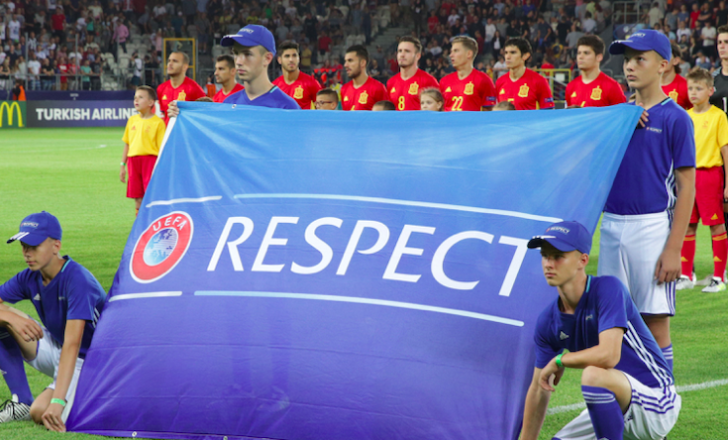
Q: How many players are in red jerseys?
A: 9